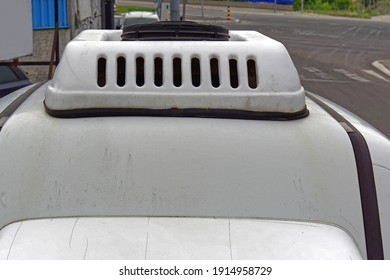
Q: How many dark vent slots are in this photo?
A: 9